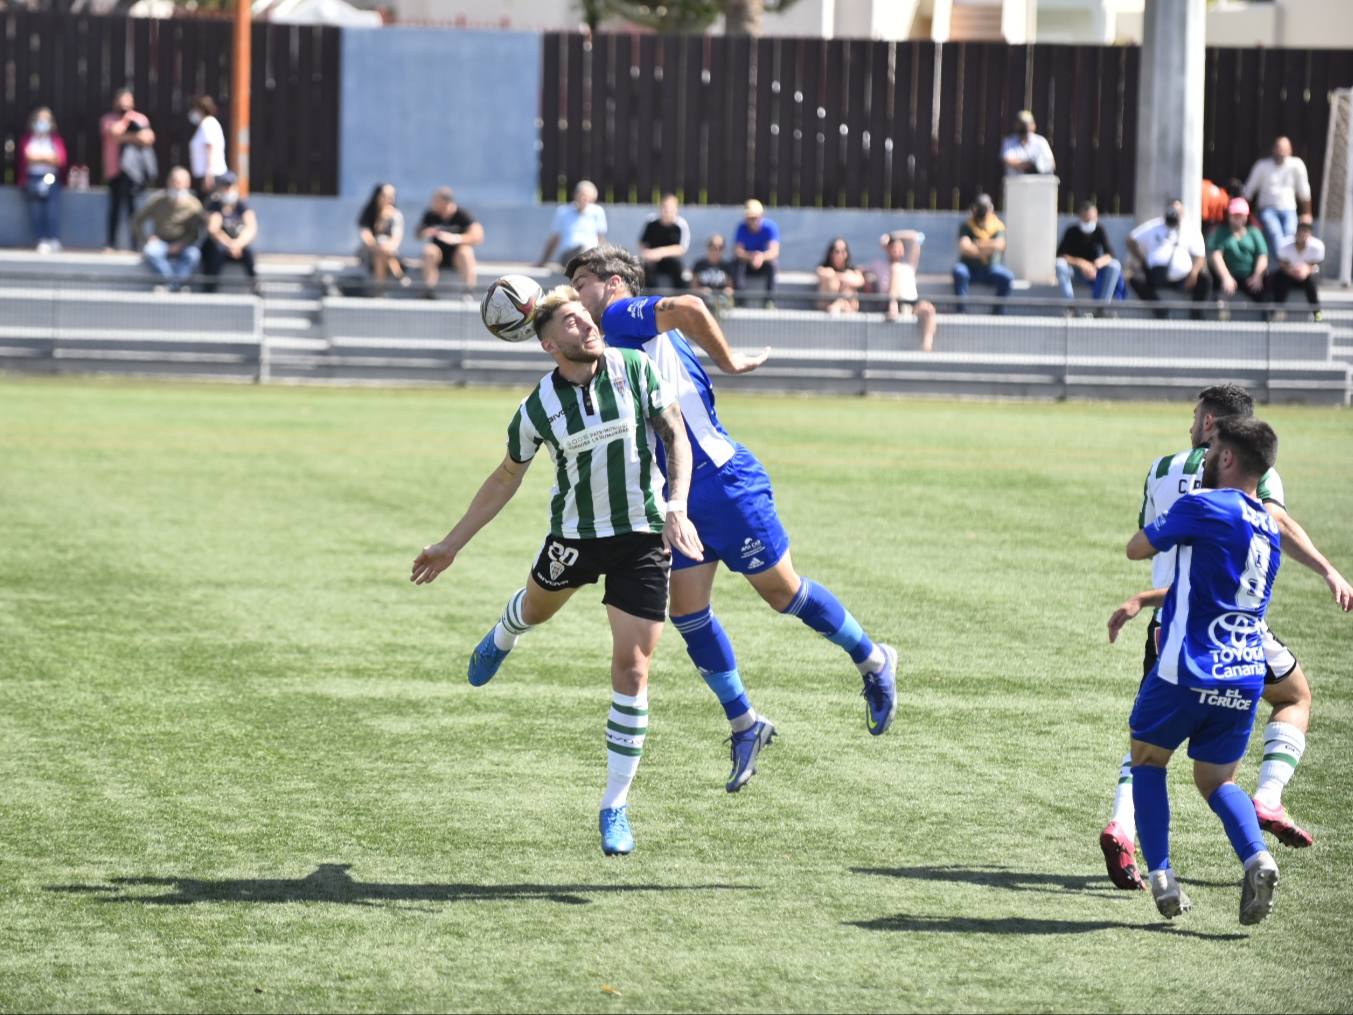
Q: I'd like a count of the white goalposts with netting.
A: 1